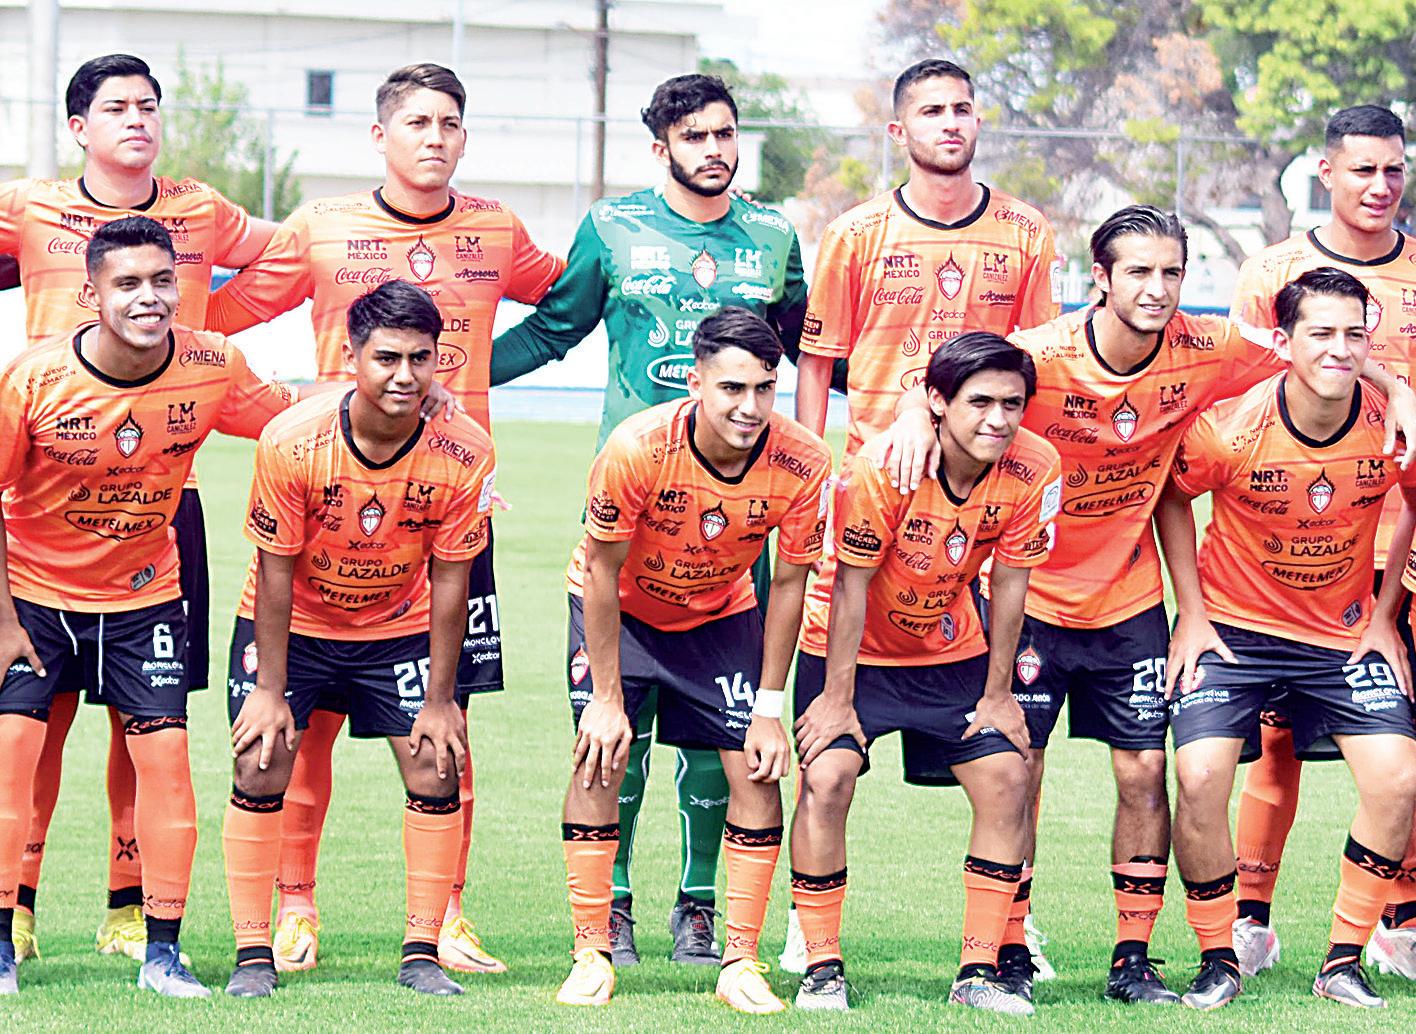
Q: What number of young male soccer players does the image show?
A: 11